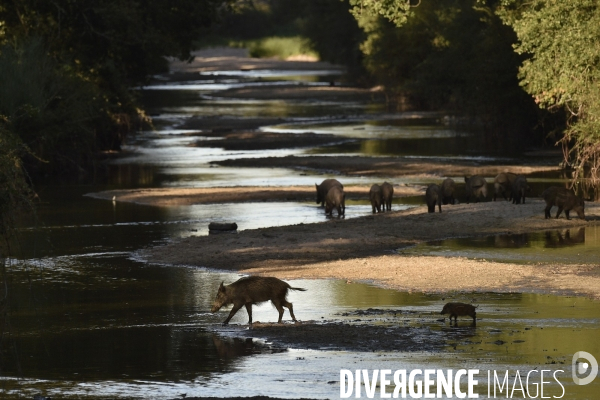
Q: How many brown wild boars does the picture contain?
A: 12